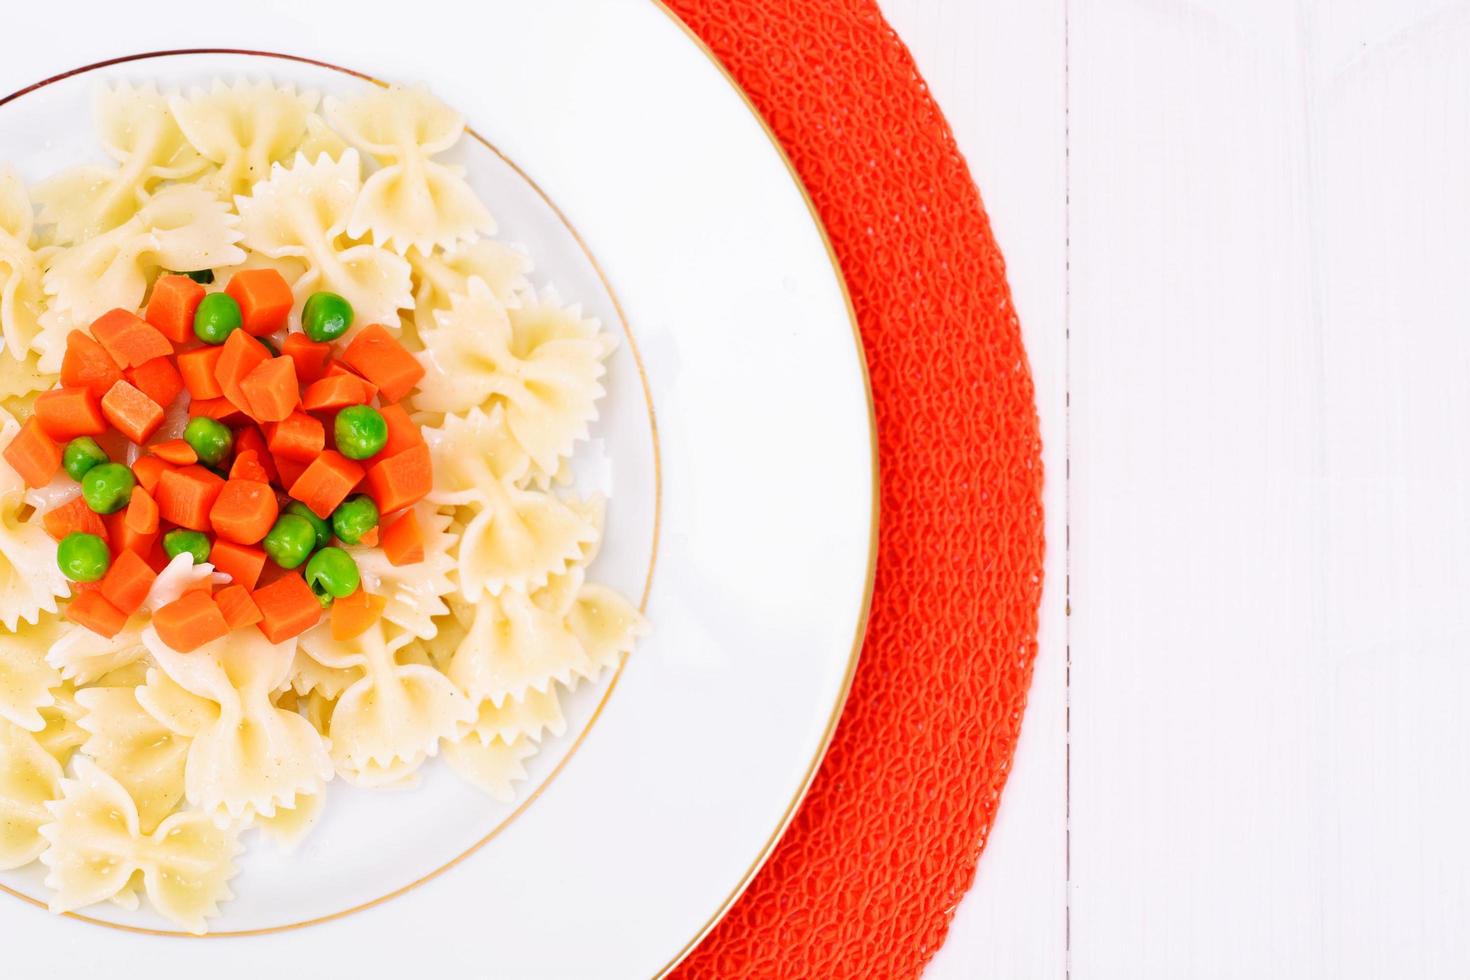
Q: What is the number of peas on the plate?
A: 12